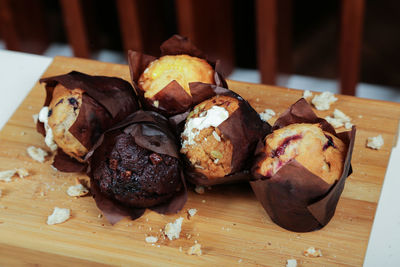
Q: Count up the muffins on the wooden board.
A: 5